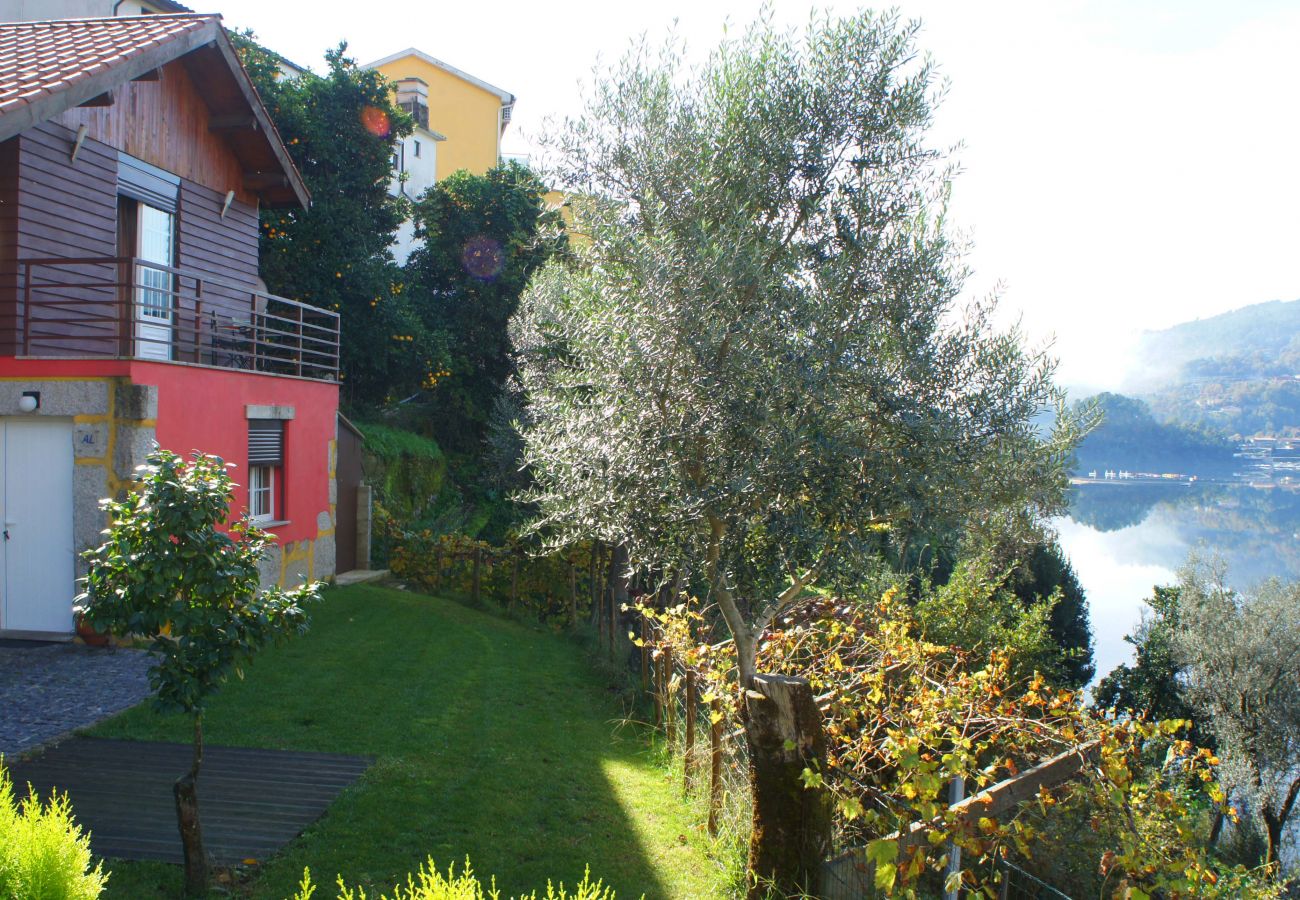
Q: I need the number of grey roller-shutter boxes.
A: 2